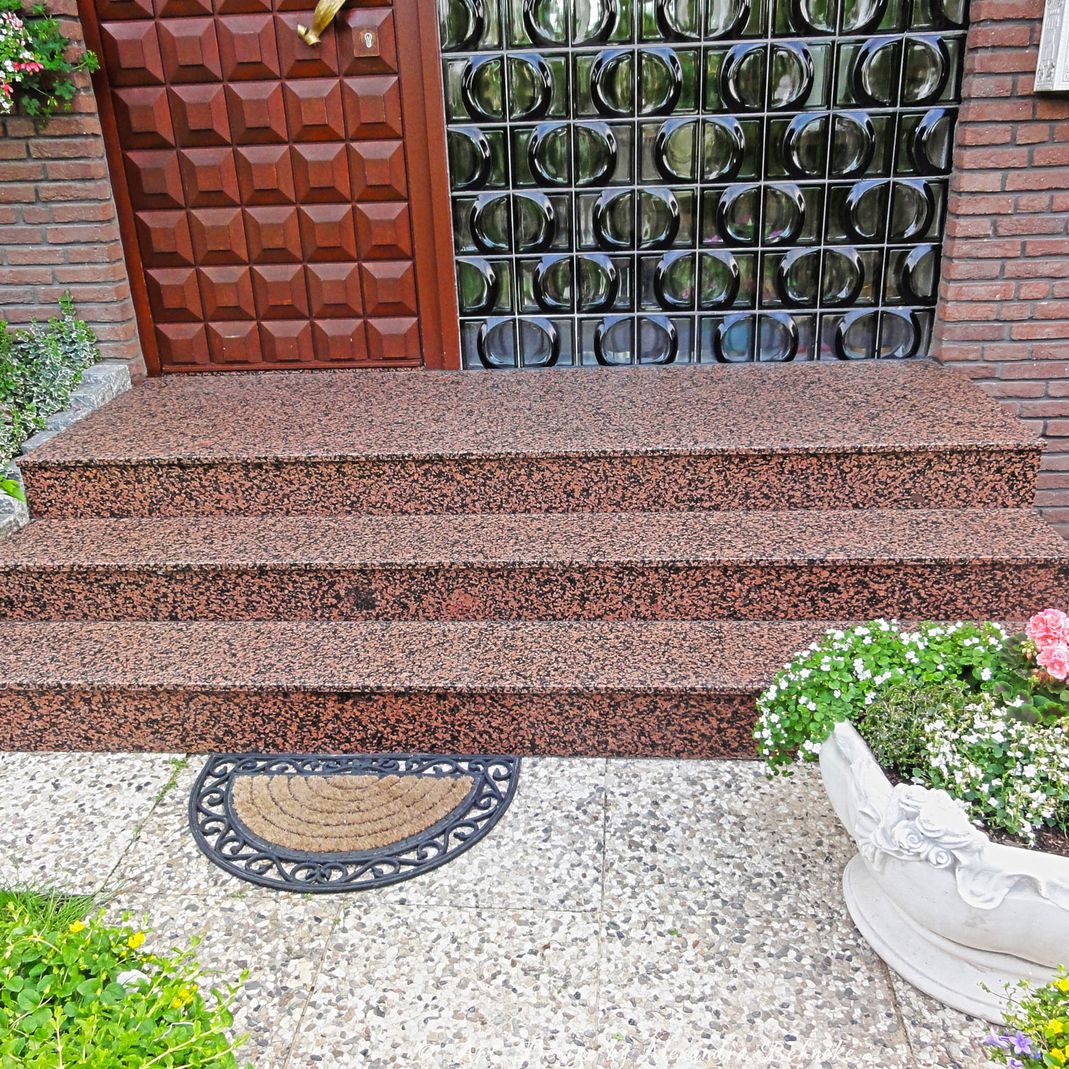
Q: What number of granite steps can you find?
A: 3